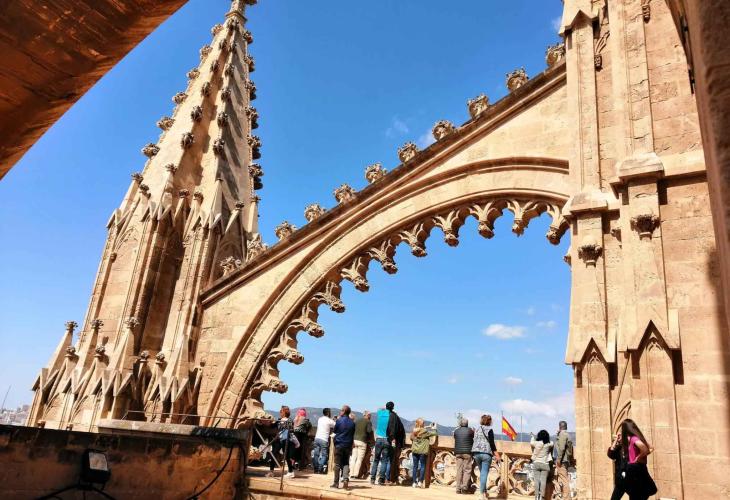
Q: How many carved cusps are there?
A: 12